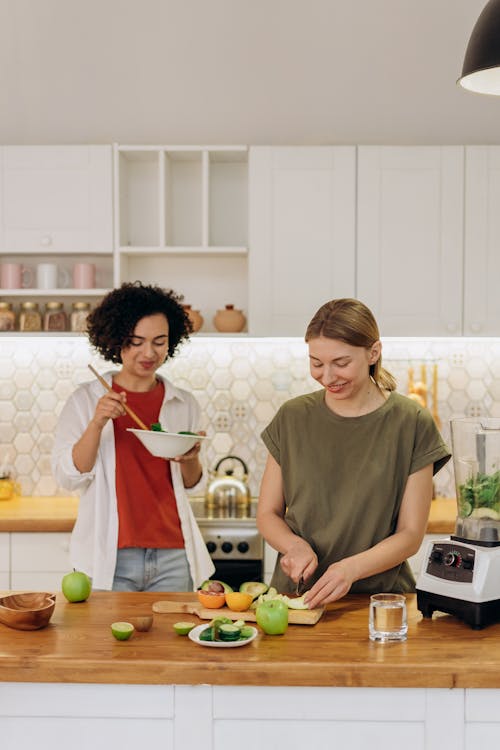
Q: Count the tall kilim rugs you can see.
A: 0